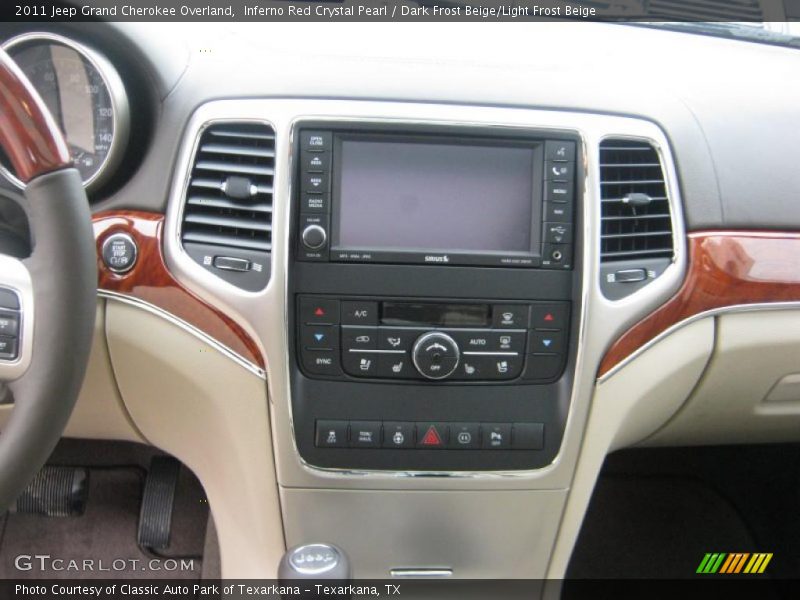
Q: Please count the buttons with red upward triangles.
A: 3